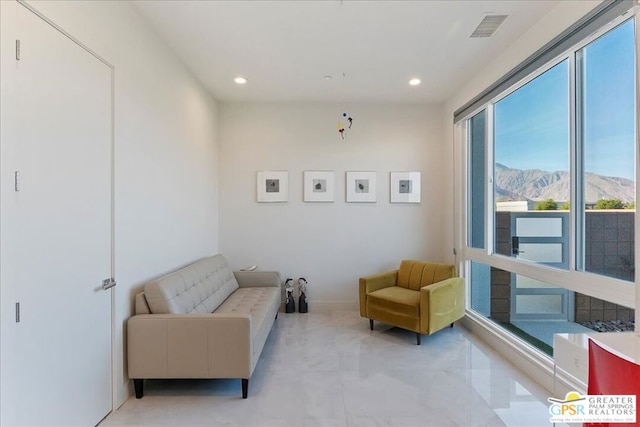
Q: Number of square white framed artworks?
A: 4